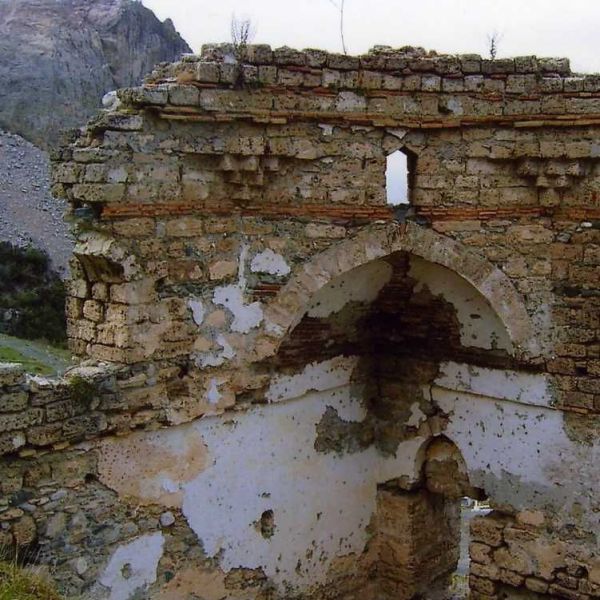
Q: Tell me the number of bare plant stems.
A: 3